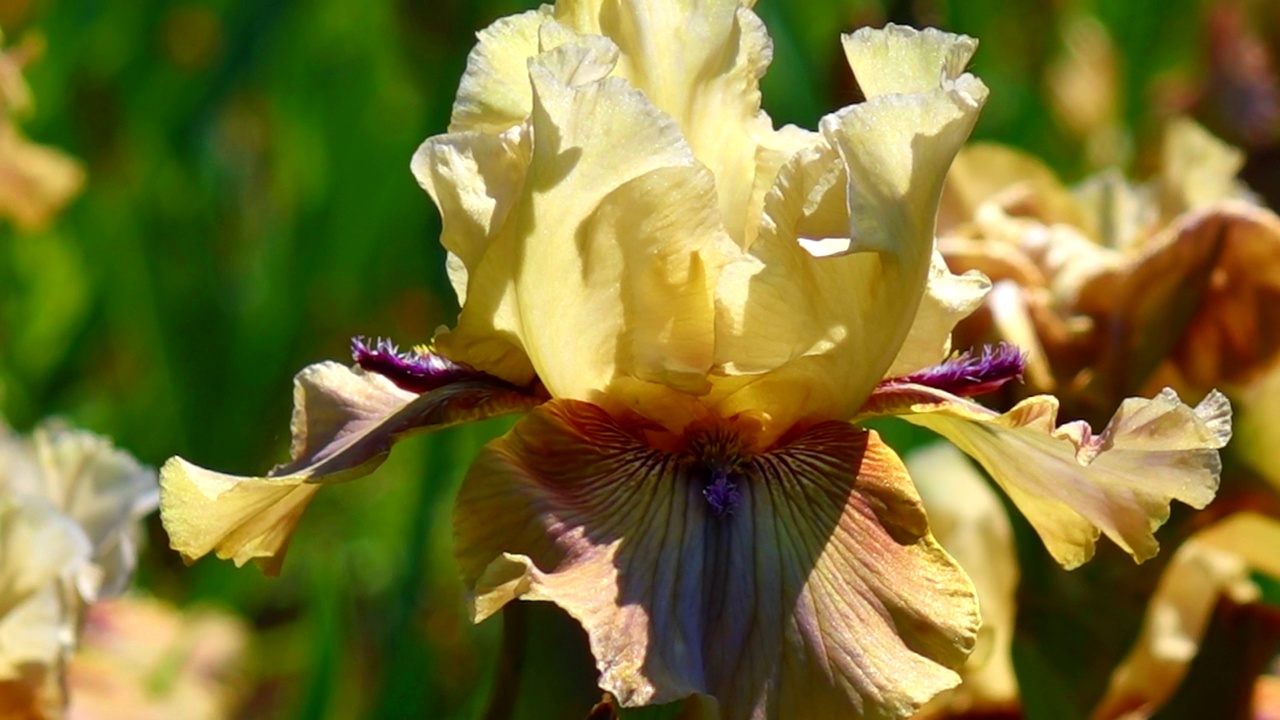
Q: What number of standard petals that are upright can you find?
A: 3